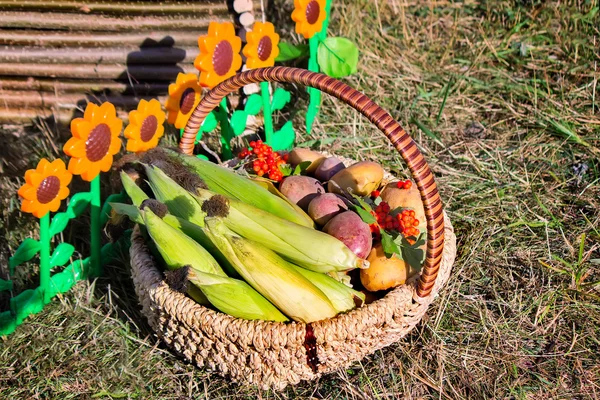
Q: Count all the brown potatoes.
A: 4